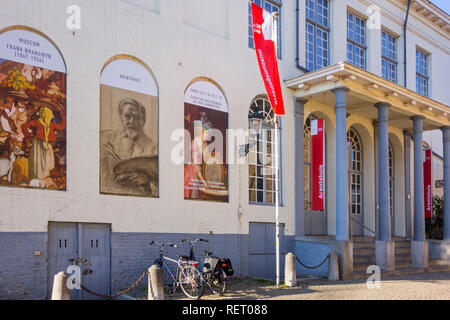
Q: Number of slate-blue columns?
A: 4